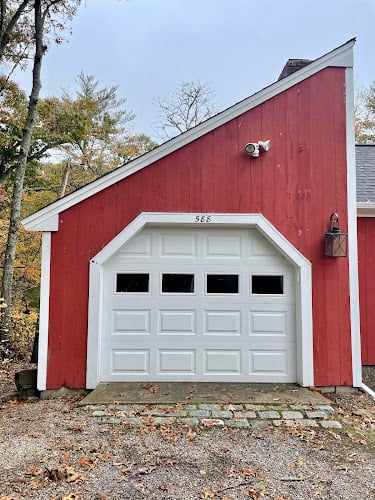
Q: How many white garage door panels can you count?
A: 12